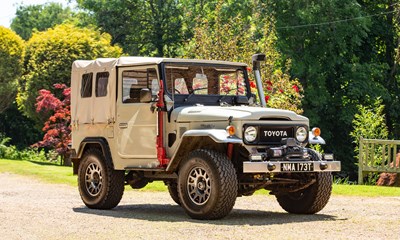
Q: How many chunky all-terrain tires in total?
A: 4